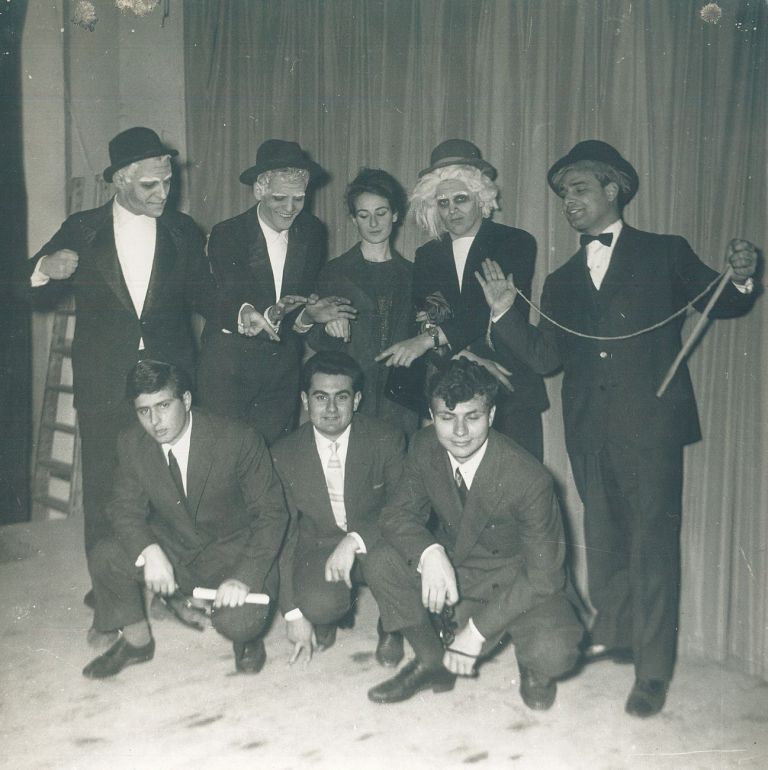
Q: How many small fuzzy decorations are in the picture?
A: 3